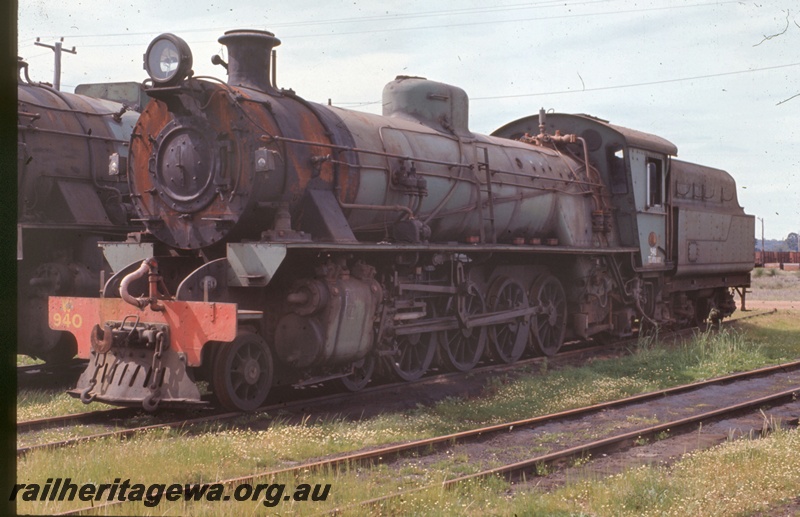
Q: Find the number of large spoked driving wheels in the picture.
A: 4